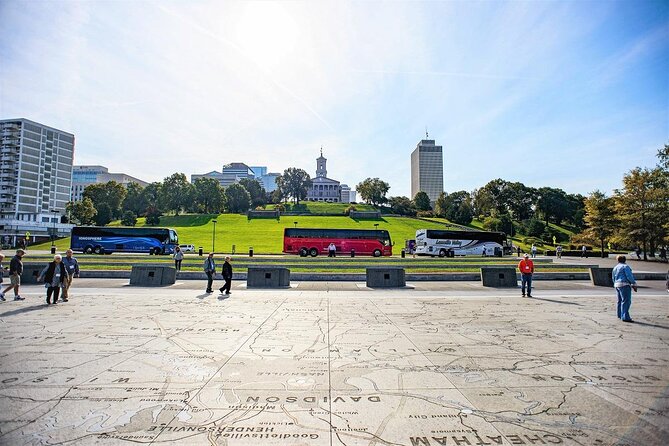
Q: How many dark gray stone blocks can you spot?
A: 6